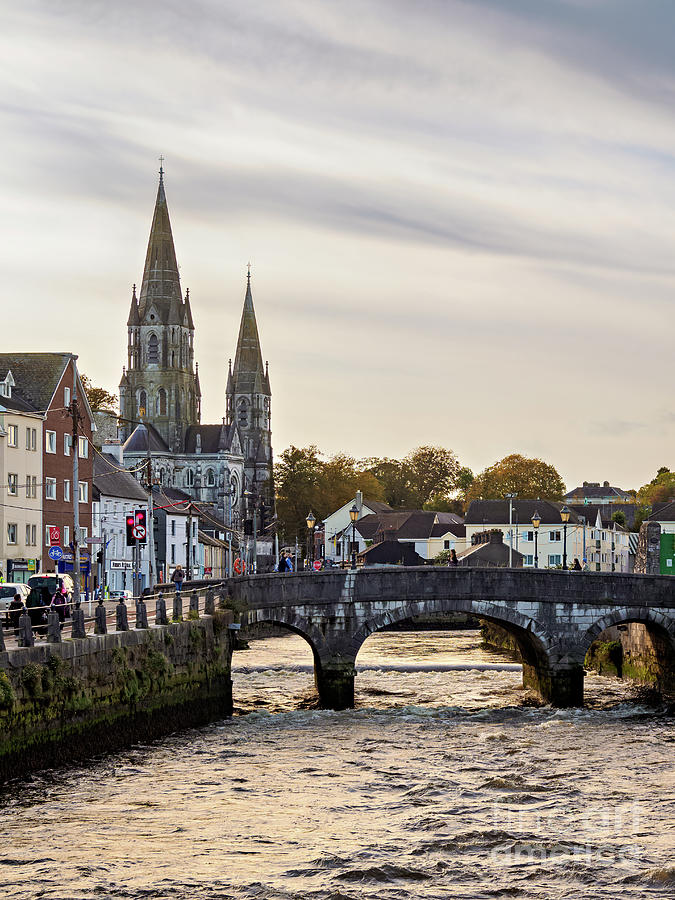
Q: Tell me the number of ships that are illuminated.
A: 0